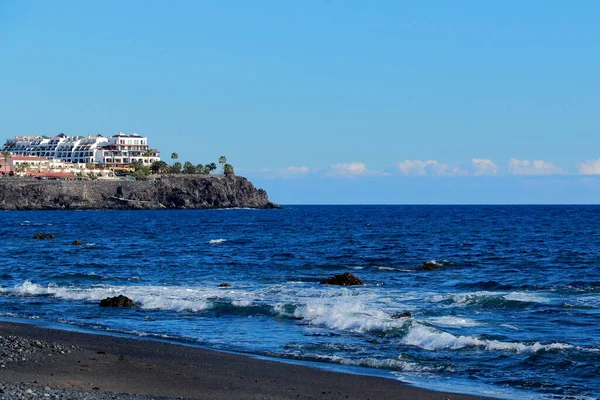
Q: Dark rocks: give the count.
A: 7